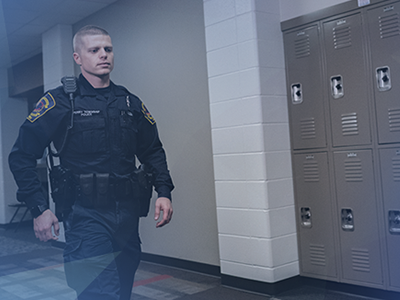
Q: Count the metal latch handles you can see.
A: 6